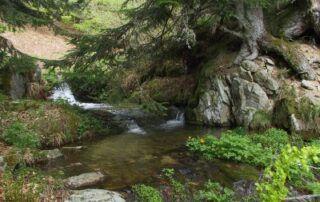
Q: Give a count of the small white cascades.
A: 3